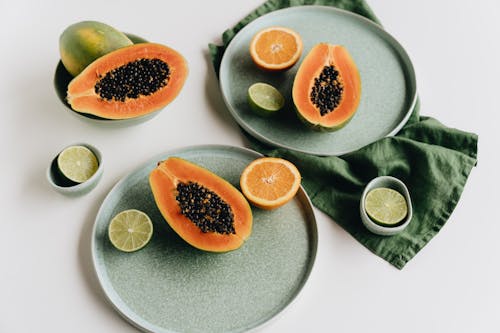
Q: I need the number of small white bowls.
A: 2